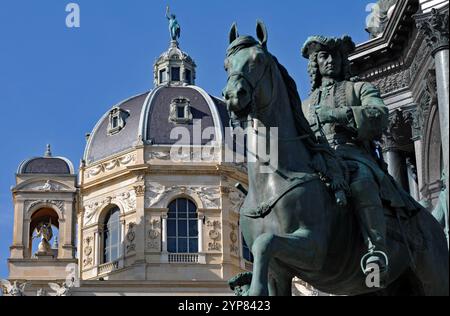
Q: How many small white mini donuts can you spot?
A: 0